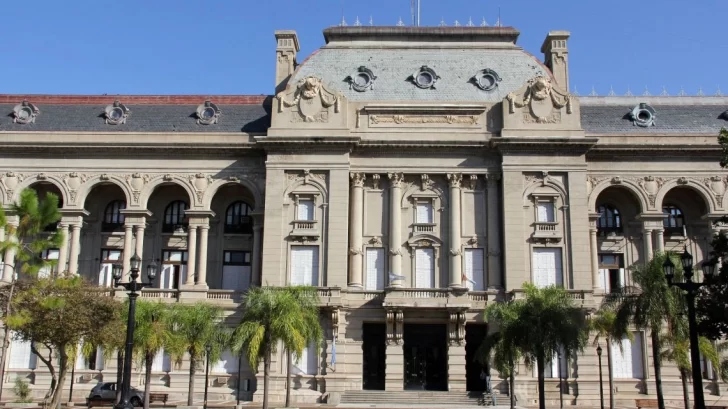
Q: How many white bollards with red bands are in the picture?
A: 0